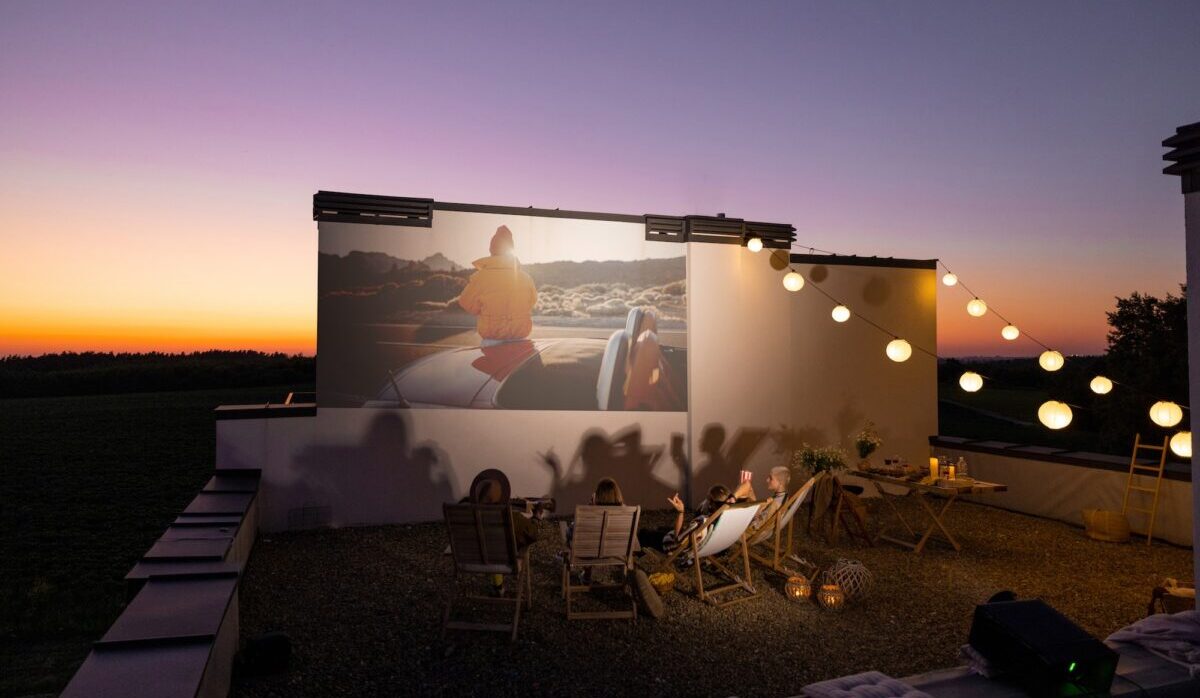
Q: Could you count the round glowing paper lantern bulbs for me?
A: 13